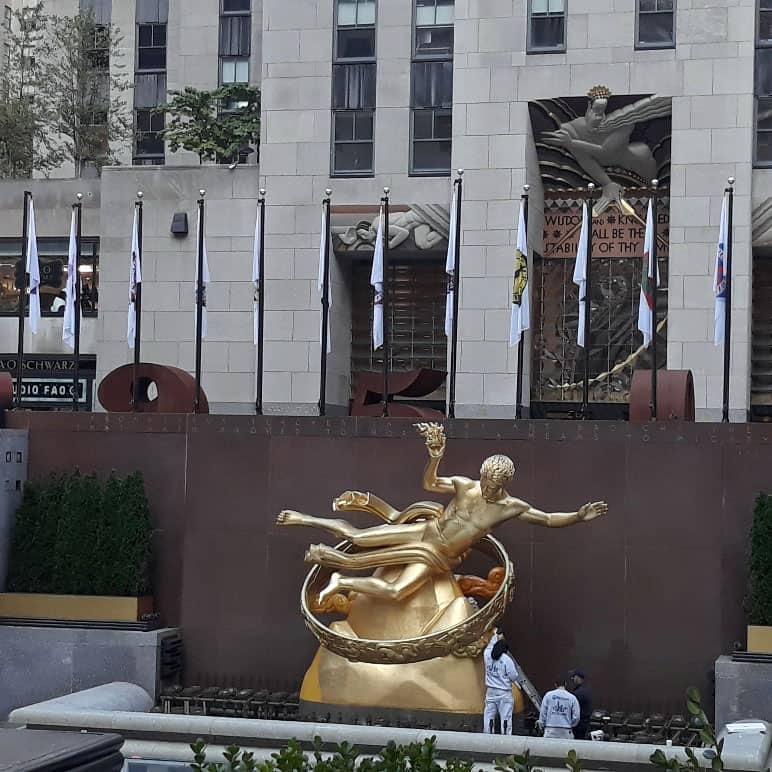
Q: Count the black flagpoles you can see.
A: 12